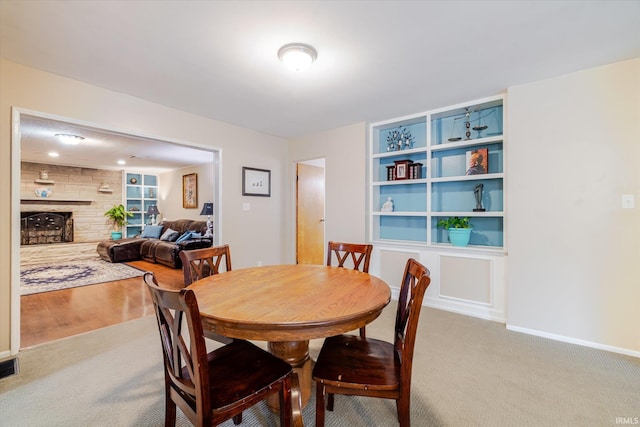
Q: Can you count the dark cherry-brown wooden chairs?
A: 4